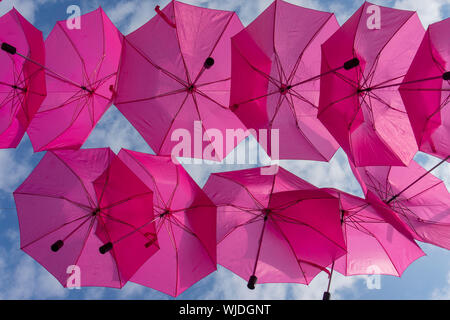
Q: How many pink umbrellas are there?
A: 11